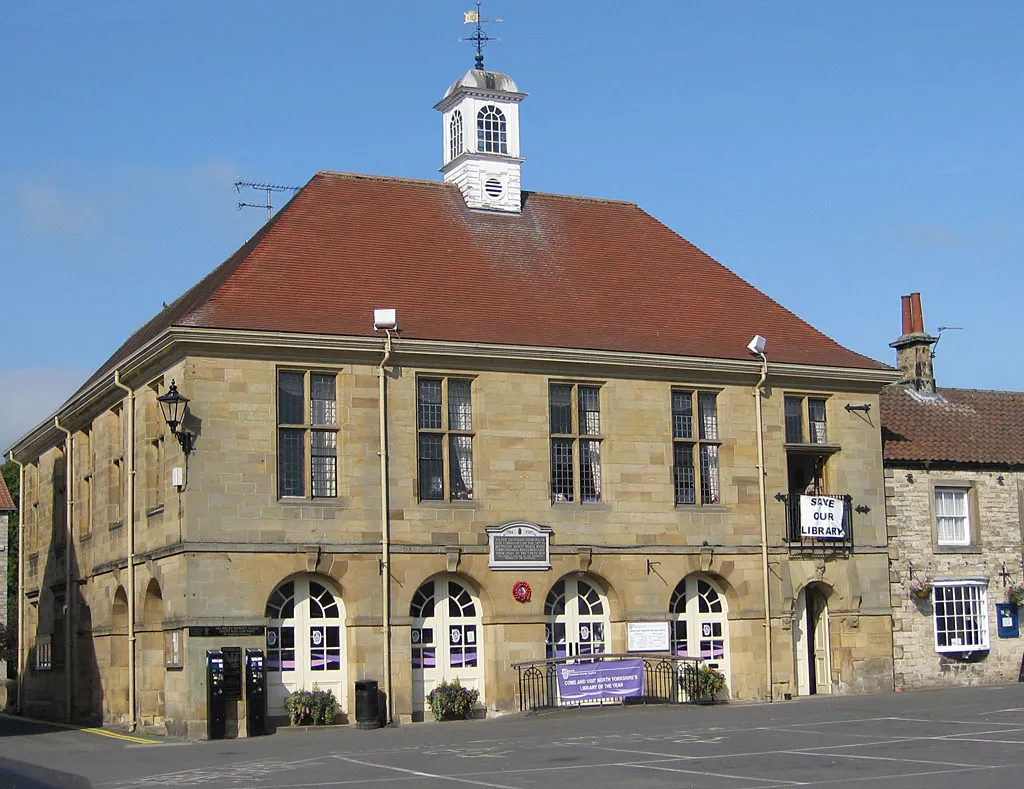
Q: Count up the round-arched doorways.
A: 5